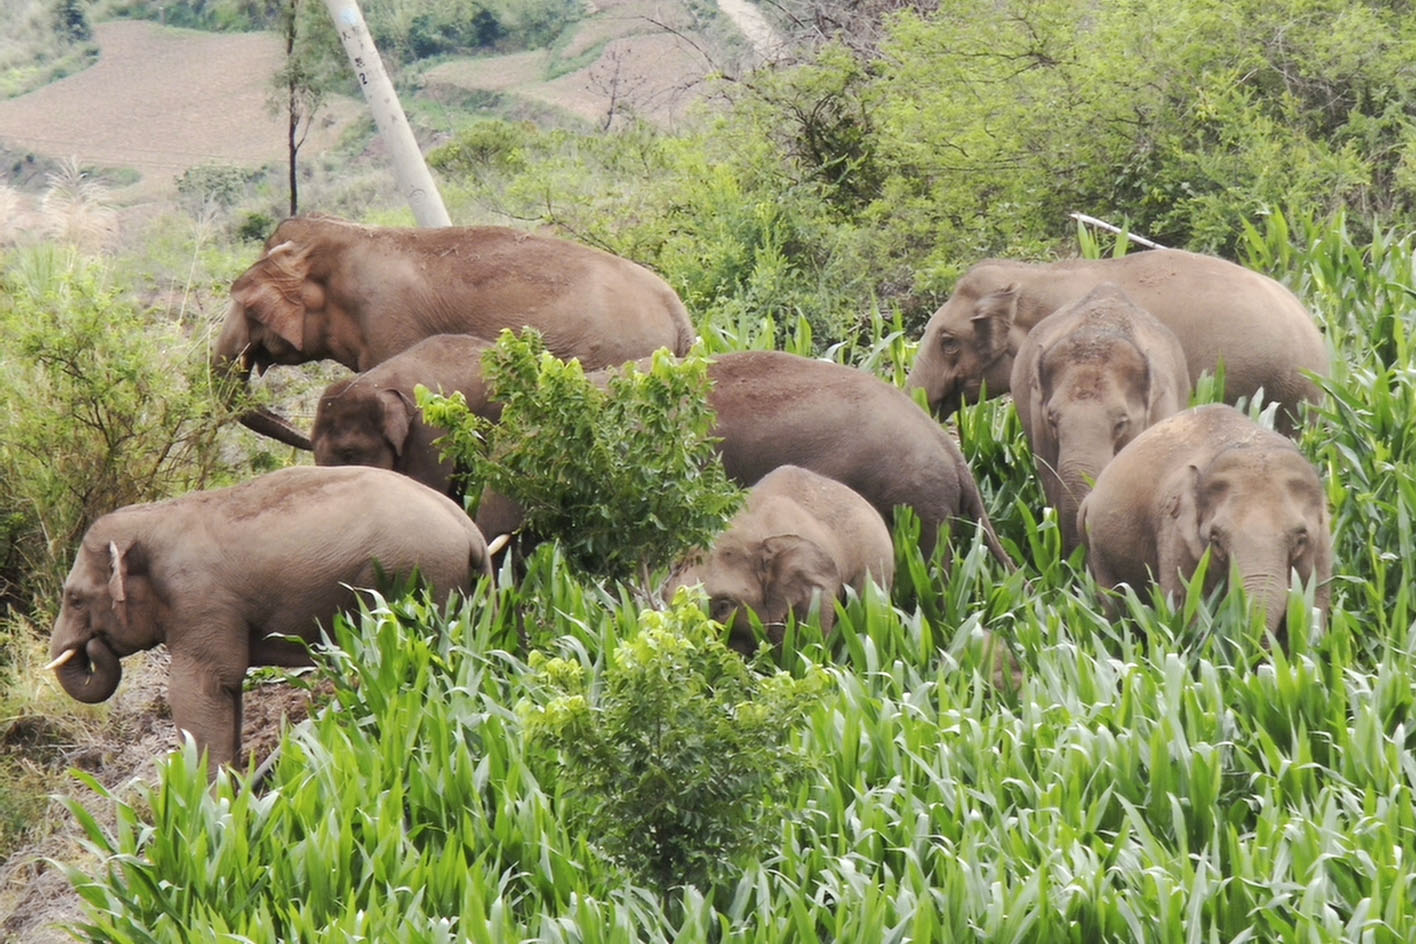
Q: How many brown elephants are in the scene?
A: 8